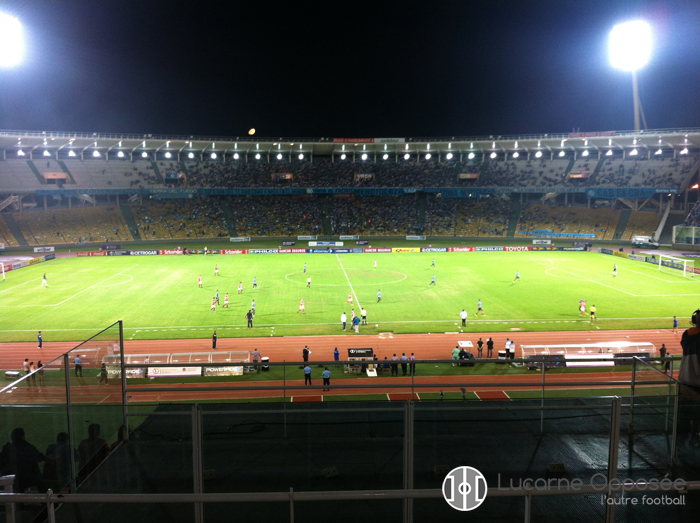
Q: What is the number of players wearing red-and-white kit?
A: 10